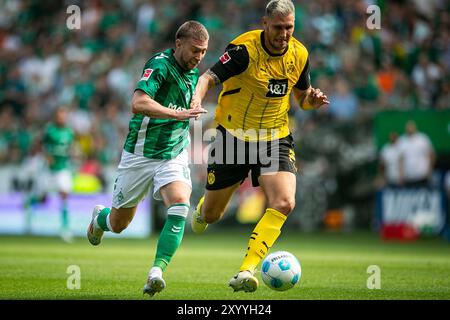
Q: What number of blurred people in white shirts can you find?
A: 2